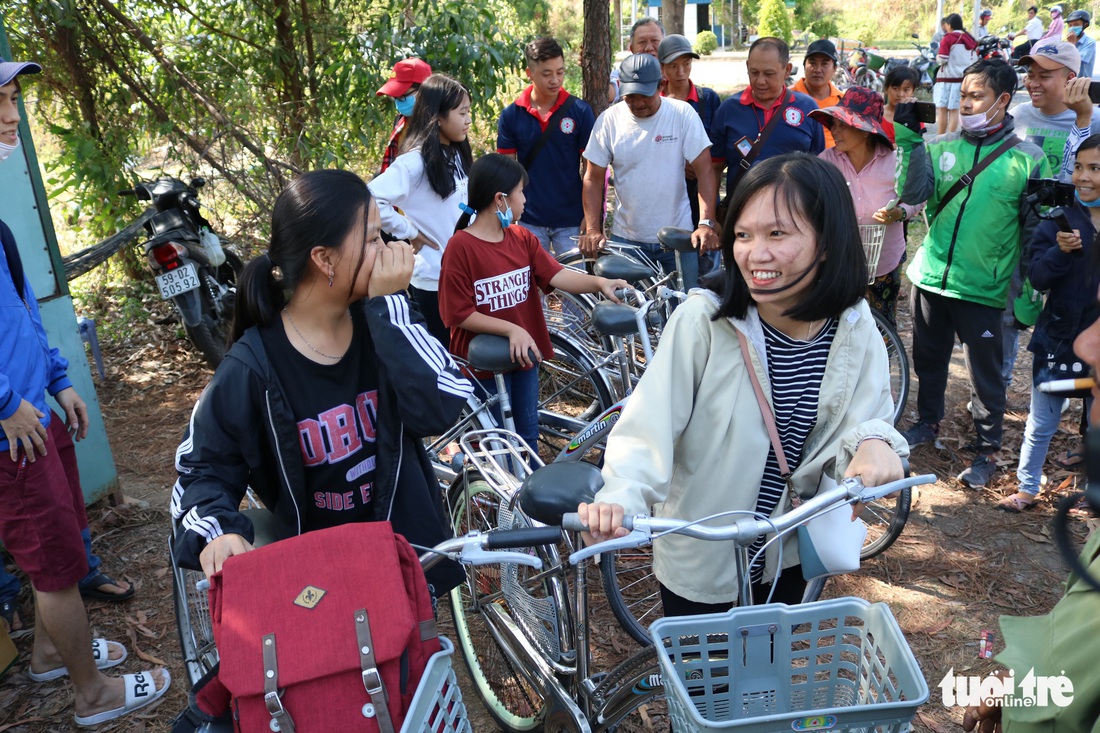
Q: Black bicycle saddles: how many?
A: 5